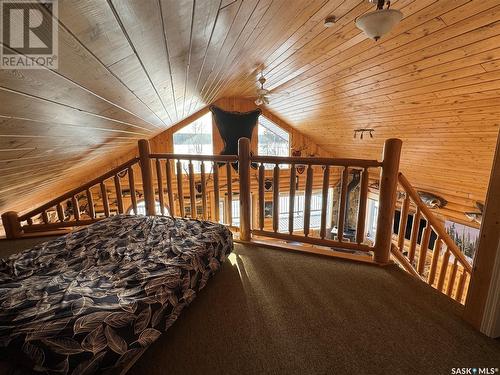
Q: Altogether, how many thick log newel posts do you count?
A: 4